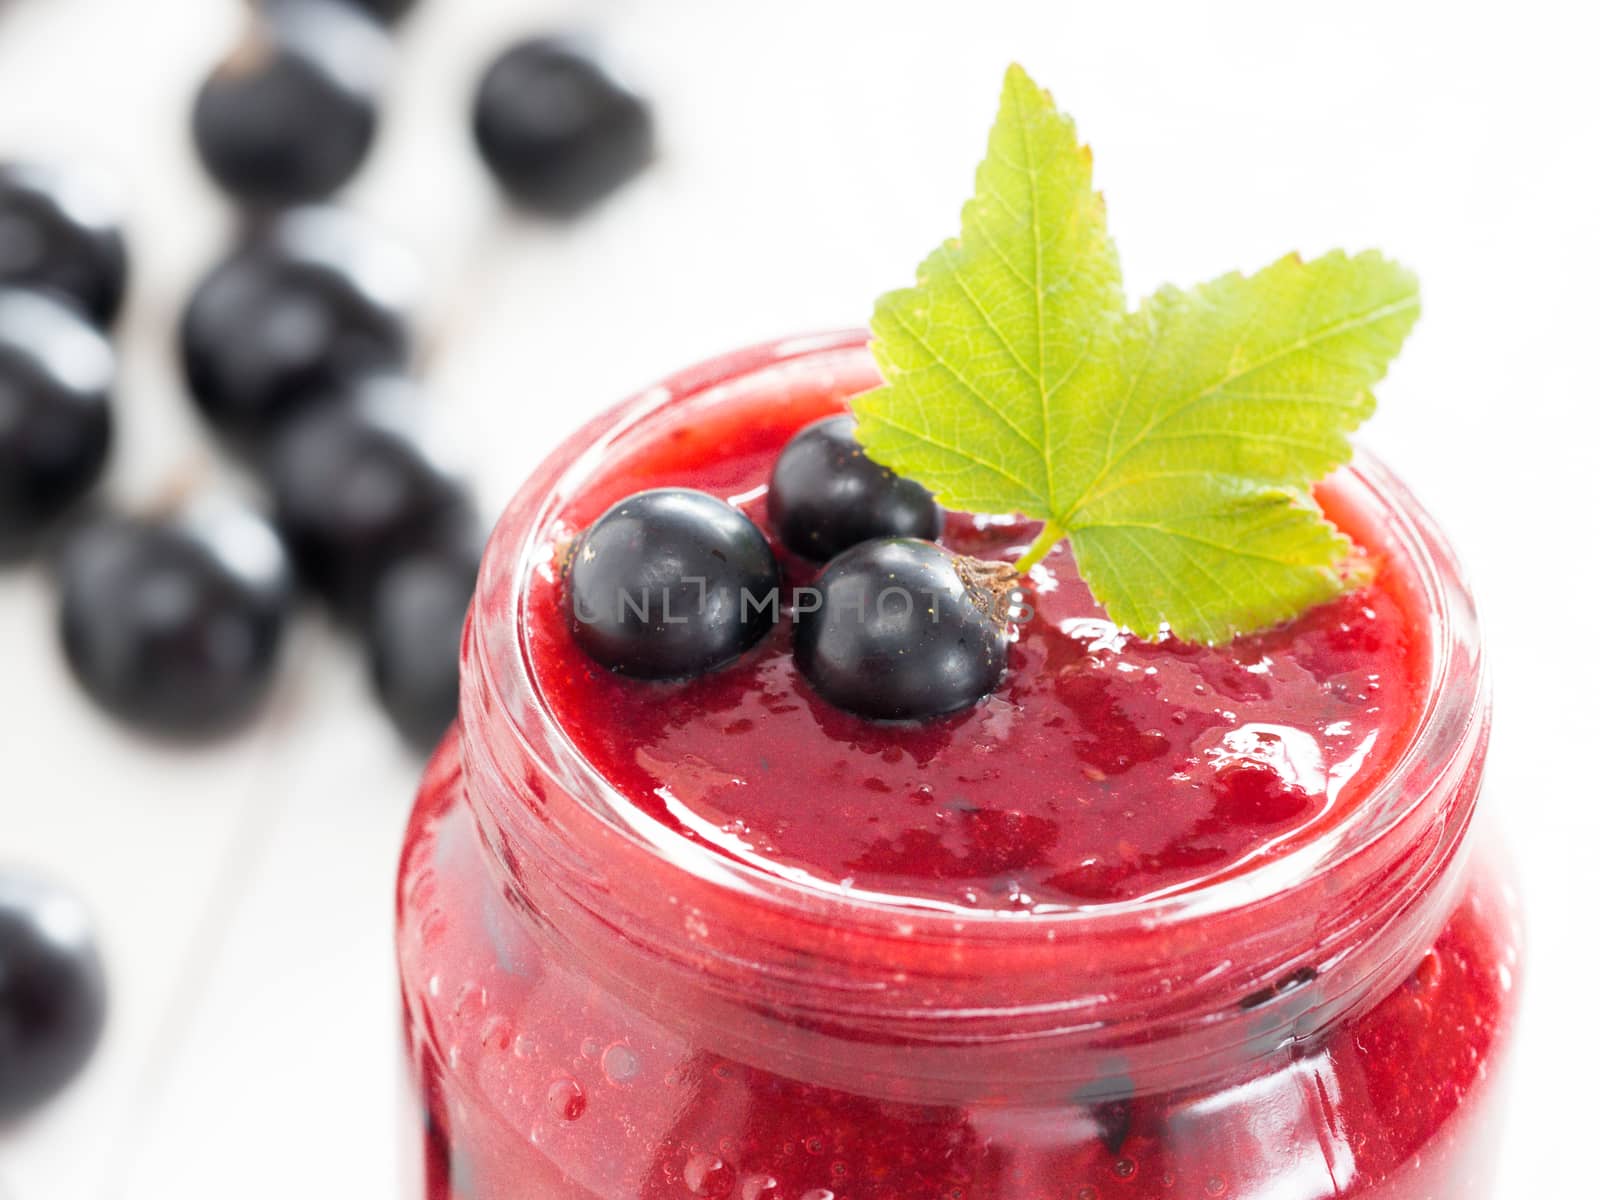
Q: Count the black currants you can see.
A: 13